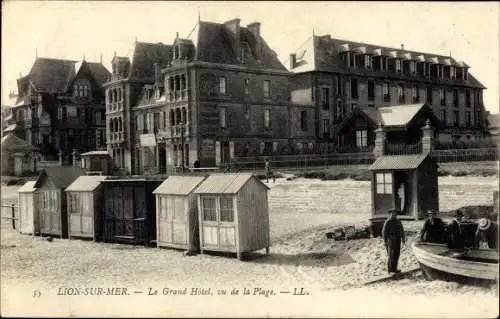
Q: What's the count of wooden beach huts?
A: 7